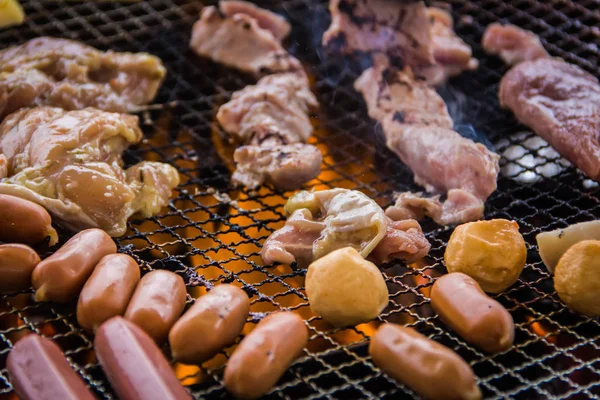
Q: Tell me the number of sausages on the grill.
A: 11